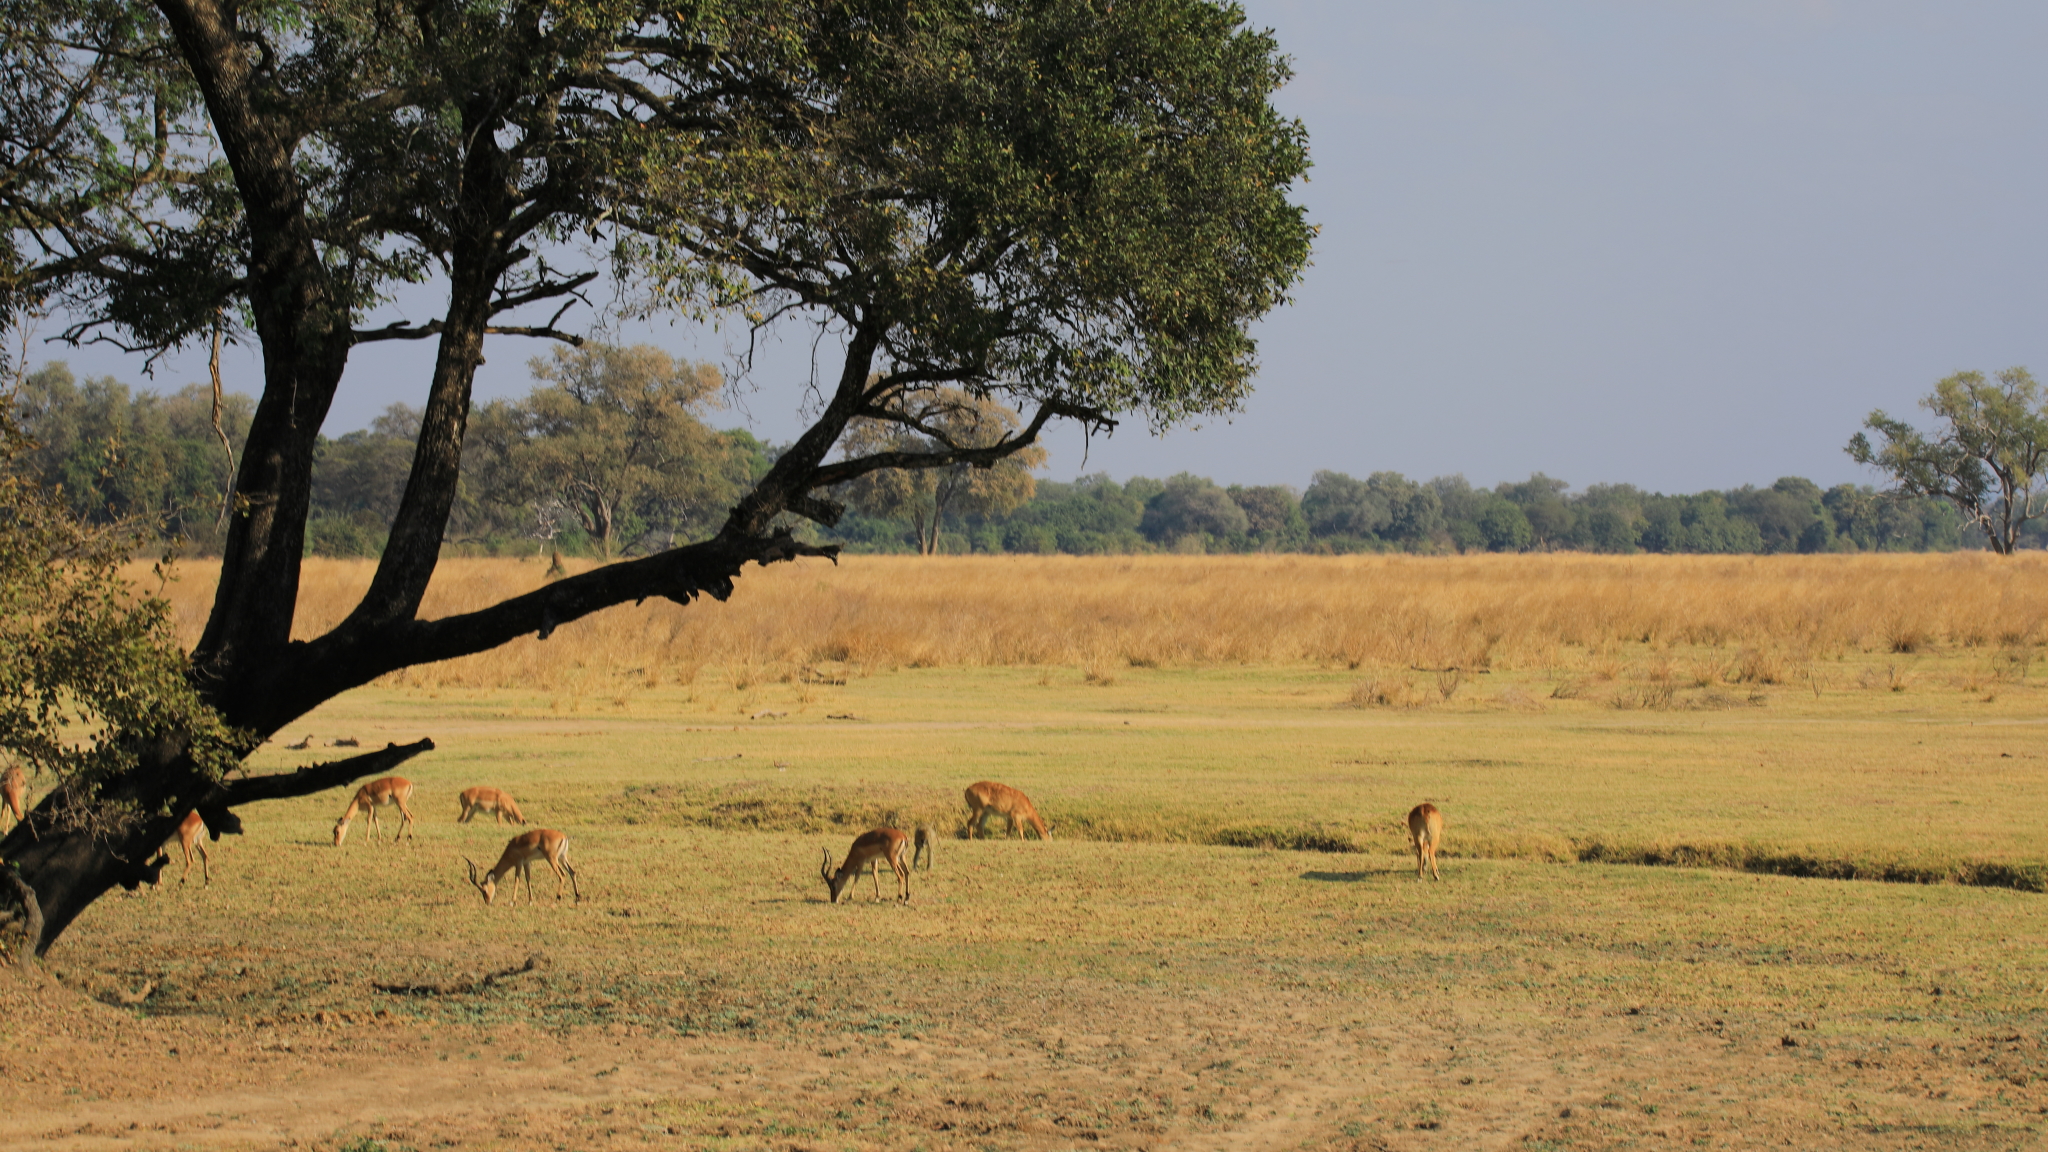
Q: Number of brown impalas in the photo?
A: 8